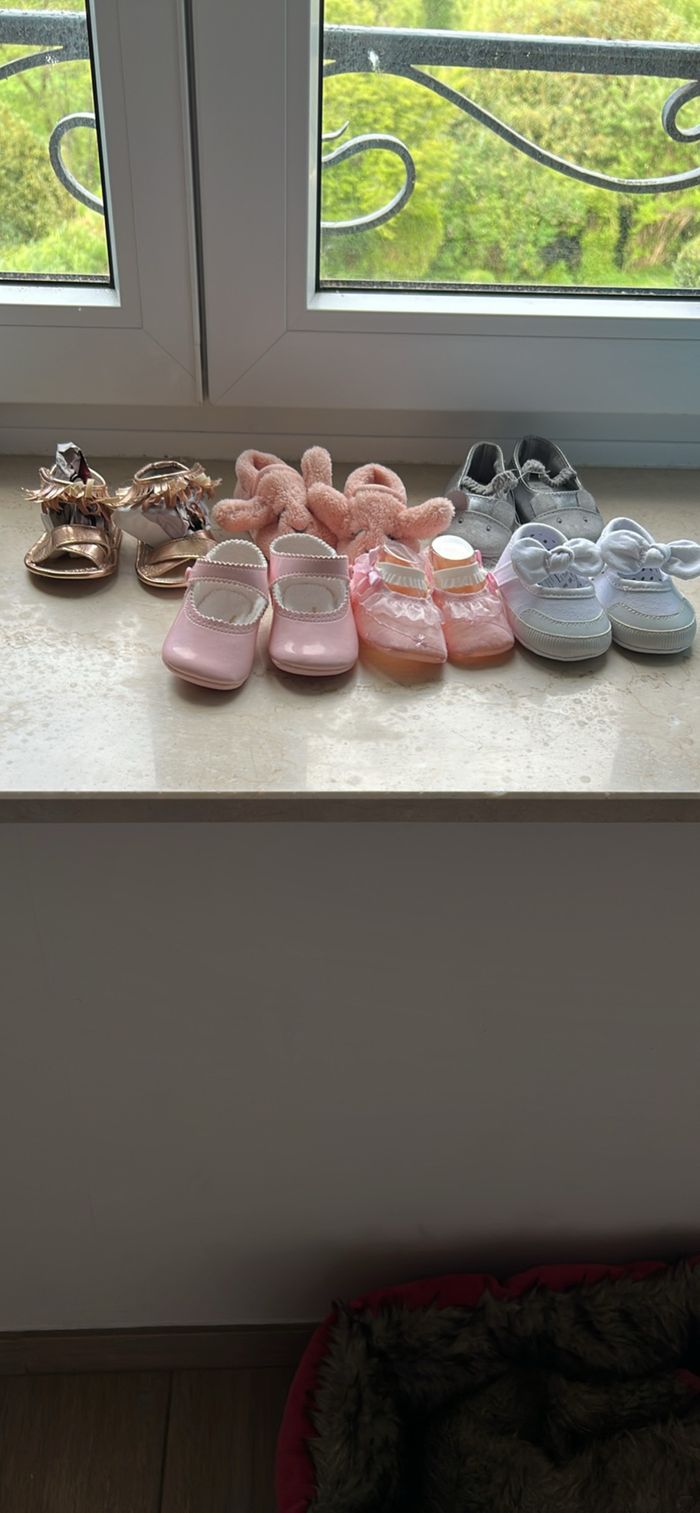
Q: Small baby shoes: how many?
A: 12